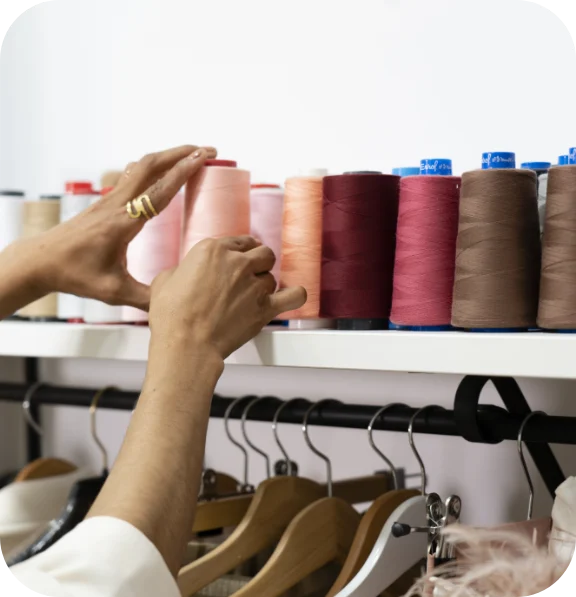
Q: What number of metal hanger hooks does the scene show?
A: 9